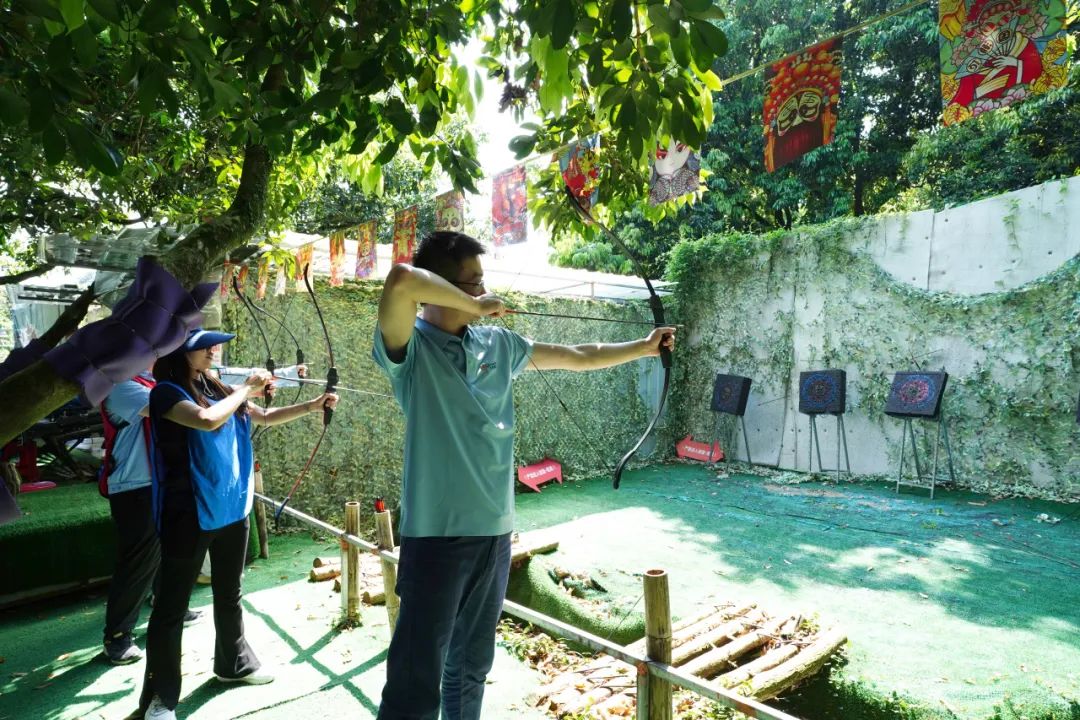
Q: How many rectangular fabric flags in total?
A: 14